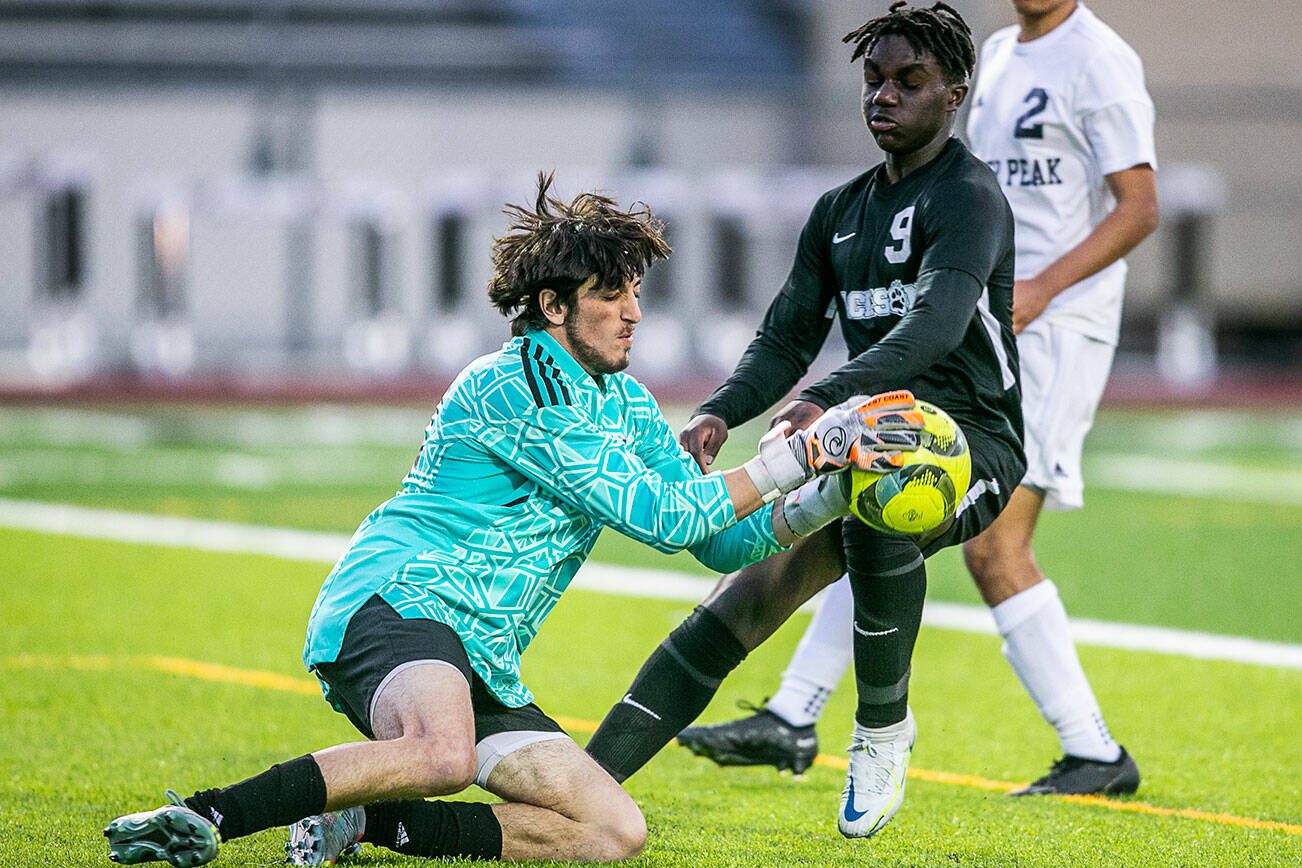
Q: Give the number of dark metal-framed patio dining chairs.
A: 0